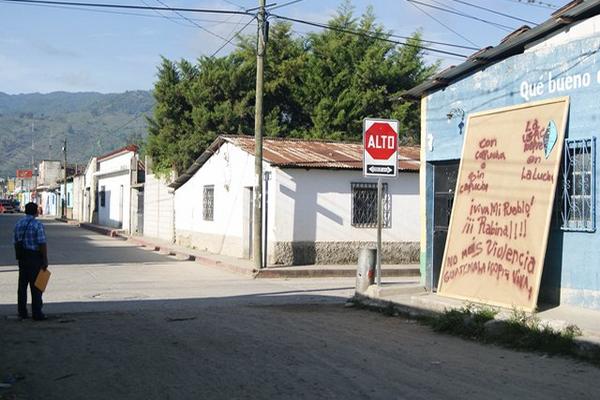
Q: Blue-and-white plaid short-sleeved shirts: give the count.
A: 1